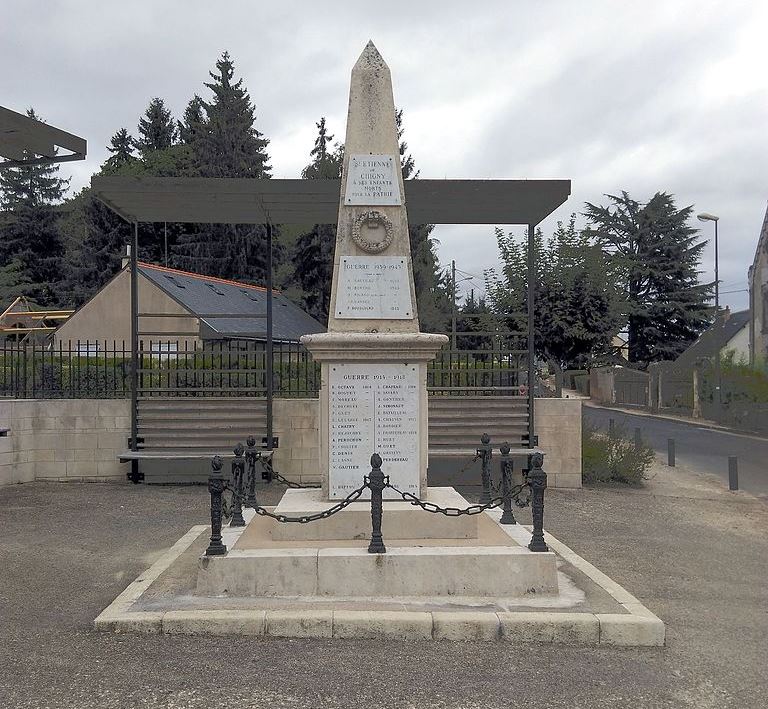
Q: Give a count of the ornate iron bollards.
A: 7